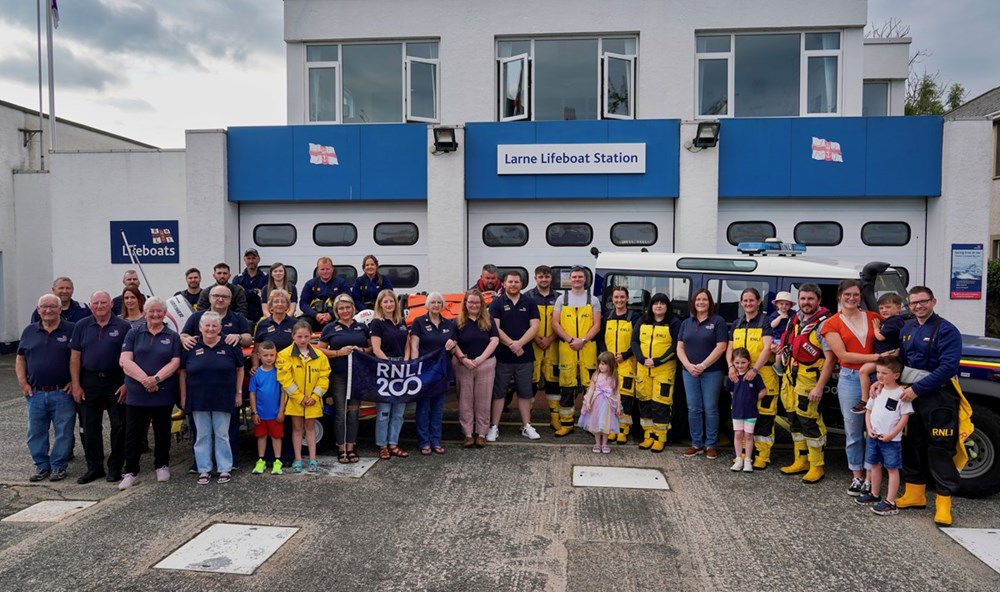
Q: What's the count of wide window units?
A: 3